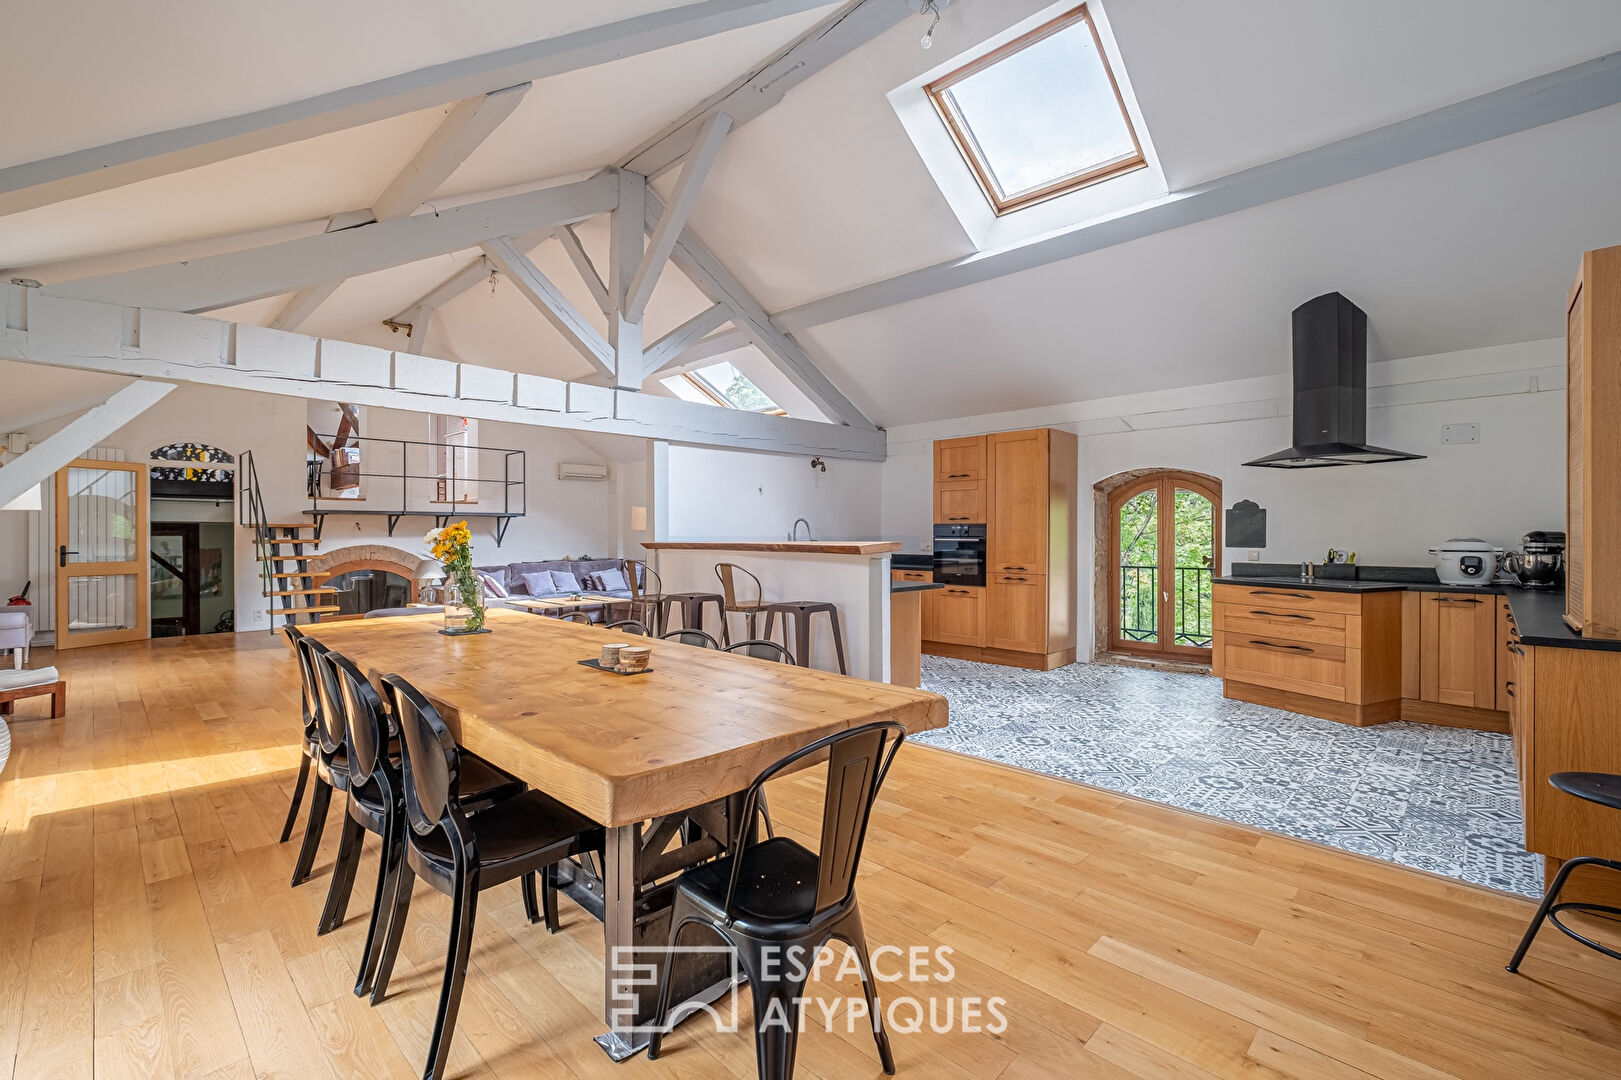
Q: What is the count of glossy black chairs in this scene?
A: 4